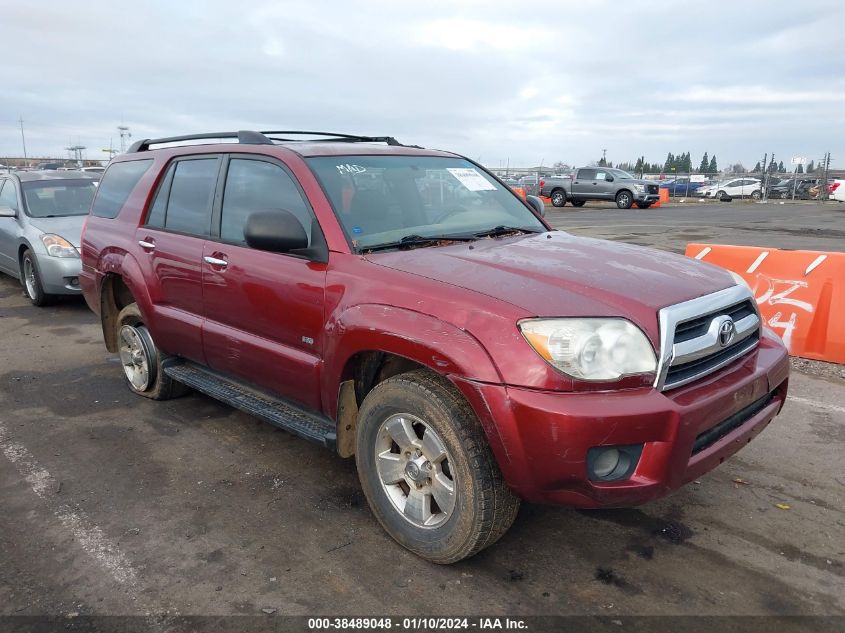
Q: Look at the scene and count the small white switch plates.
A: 0